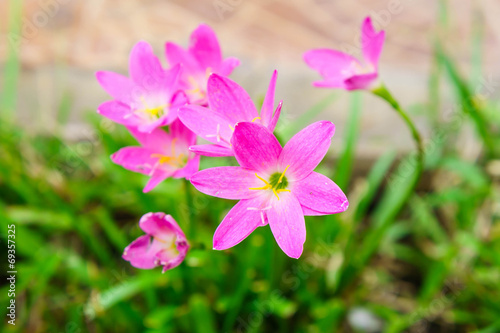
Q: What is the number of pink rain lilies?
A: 7